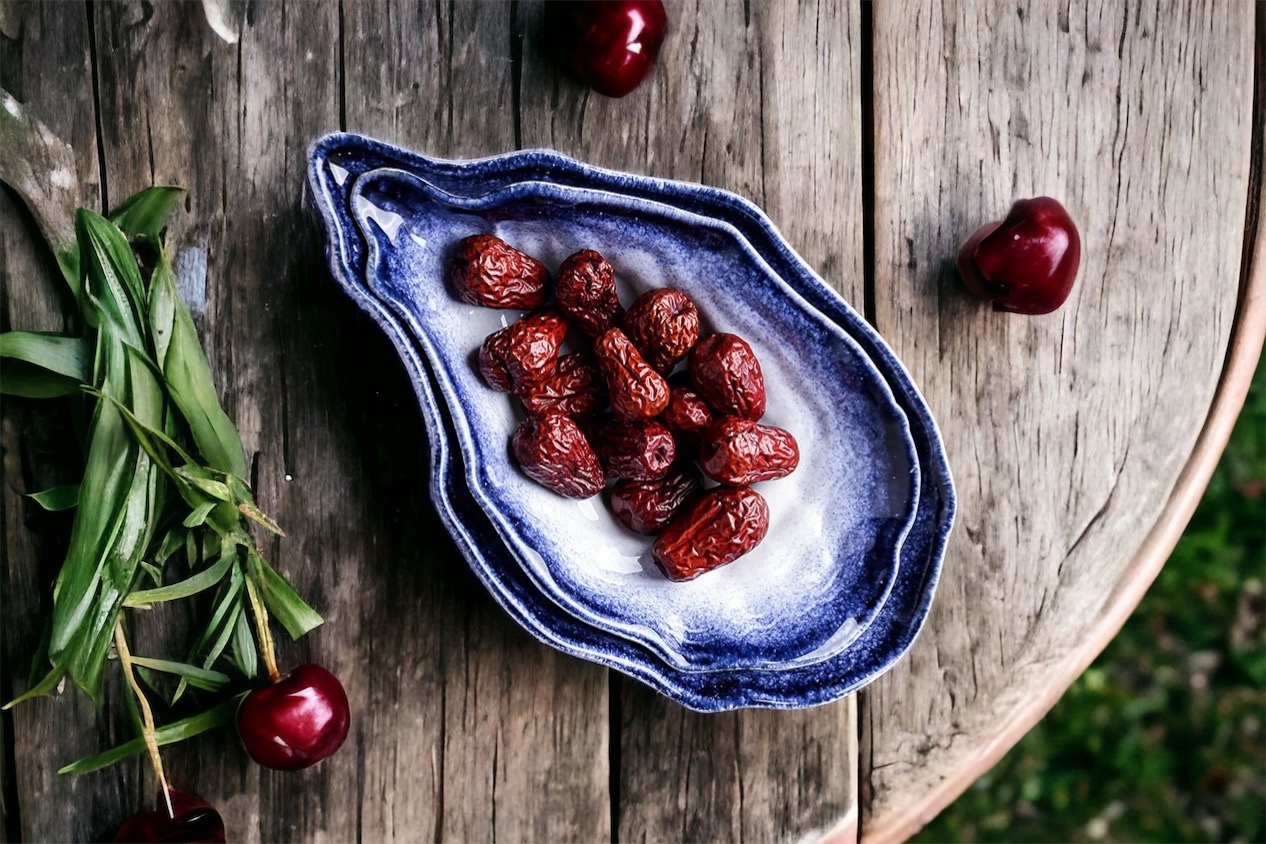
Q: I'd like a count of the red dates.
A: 13